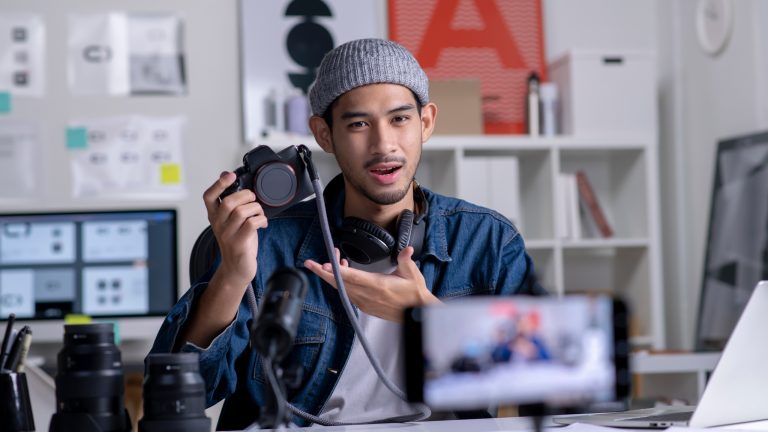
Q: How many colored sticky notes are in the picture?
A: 5